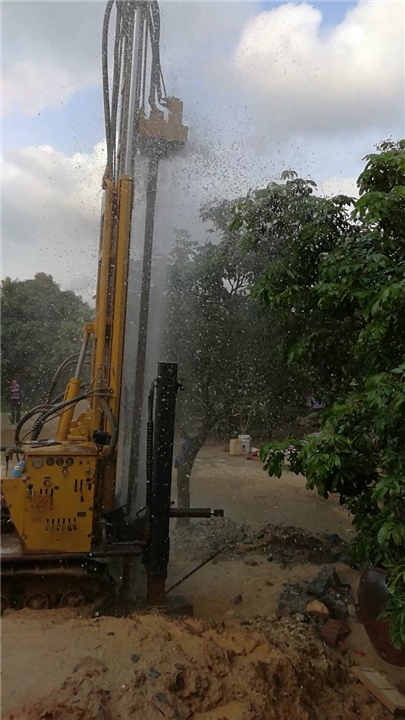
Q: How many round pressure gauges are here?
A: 4